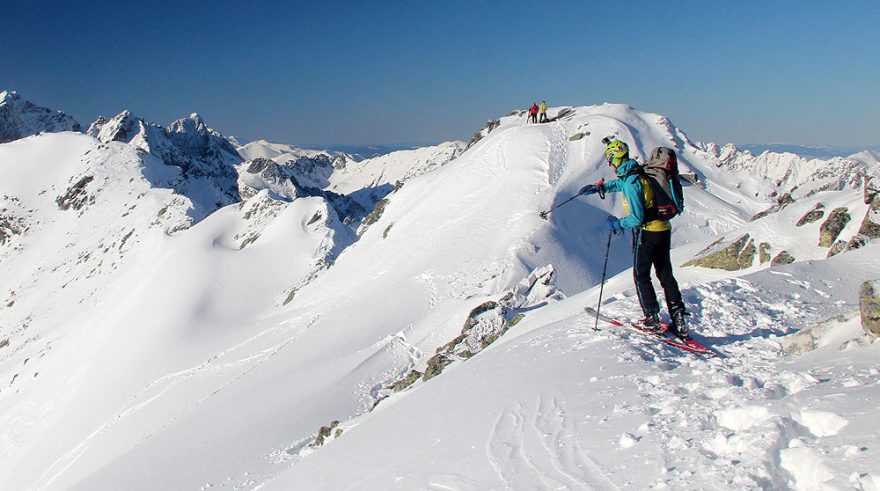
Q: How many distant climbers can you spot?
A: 2